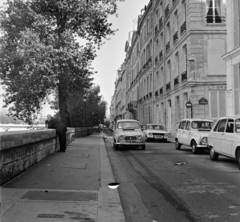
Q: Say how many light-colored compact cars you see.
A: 4